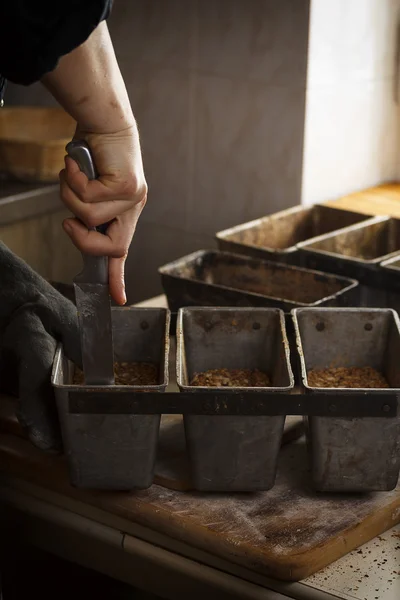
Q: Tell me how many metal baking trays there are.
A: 7